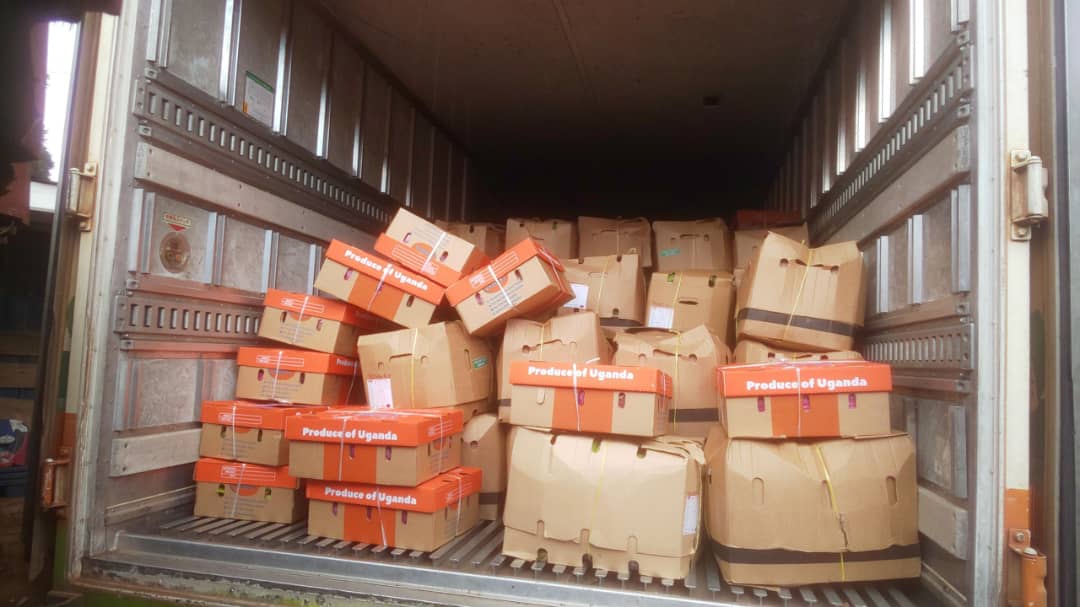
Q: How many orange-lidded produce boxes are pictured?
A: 11